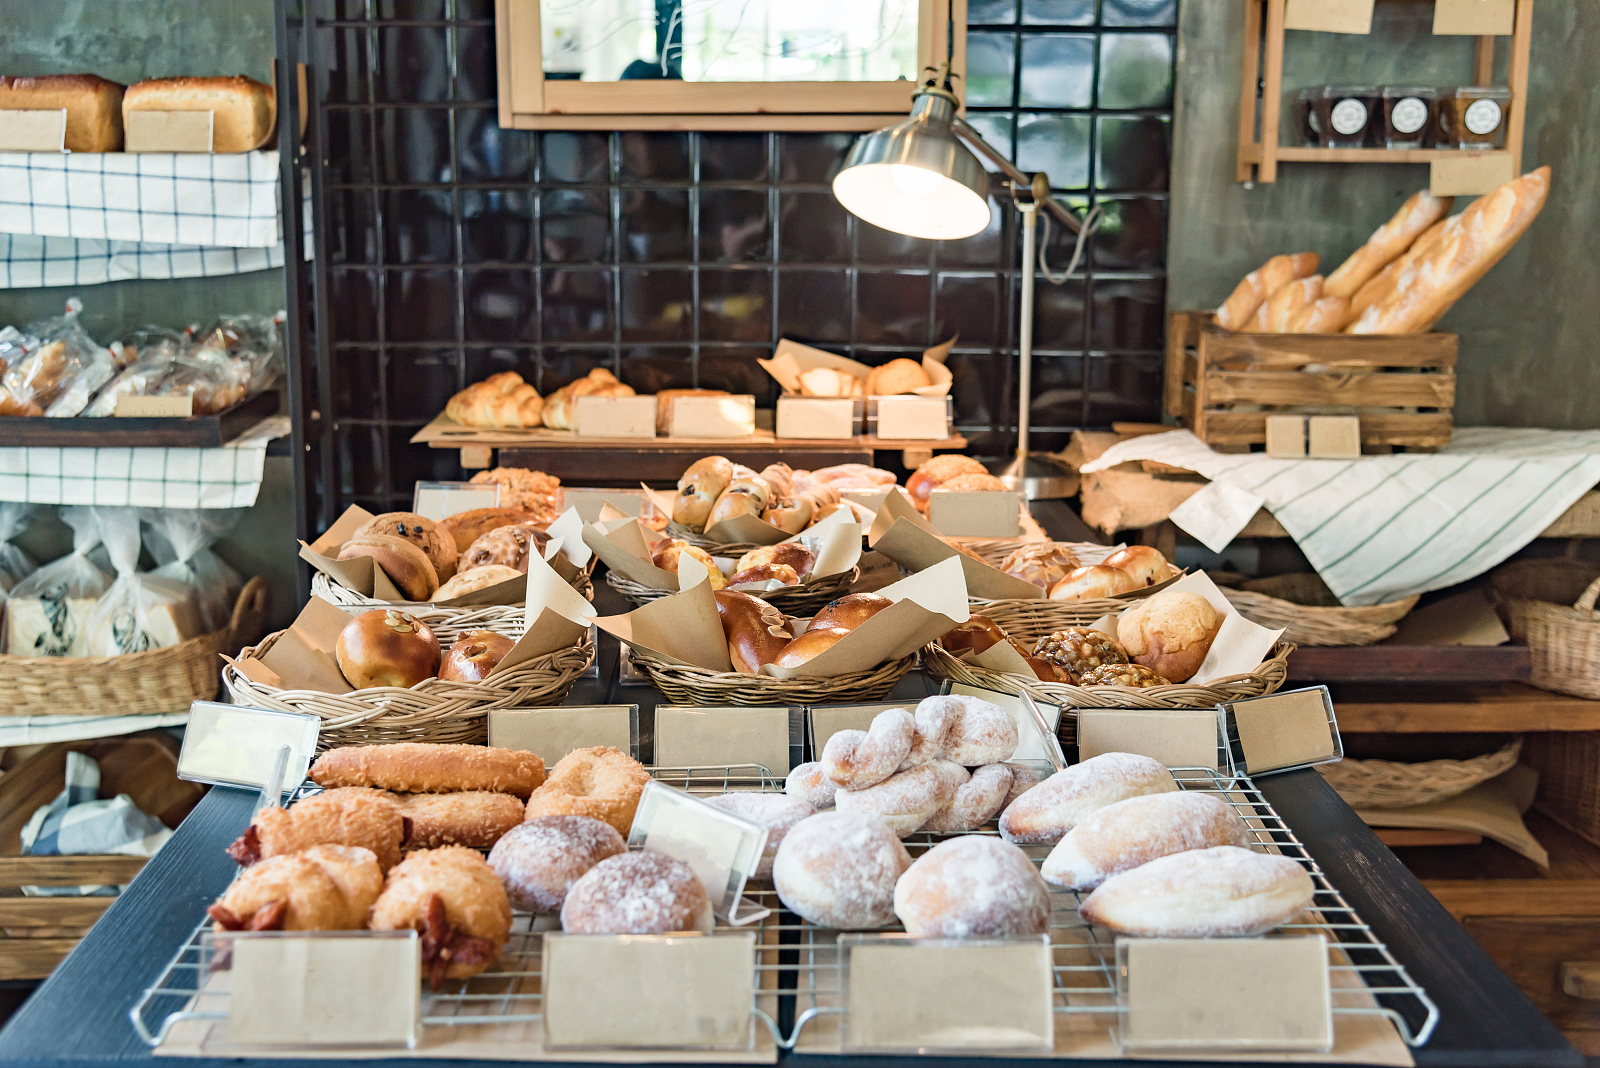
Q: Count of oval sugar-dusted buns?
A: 3